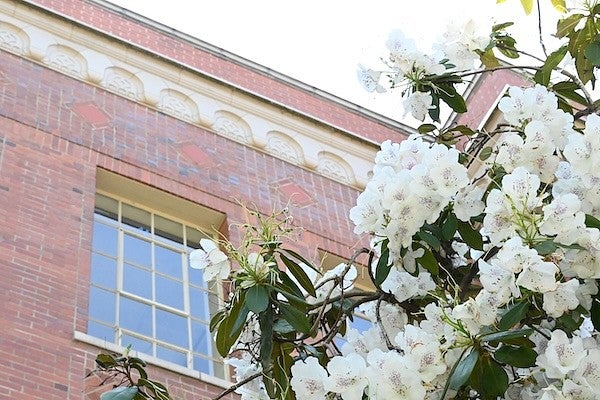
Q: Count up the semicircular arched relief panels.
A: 7